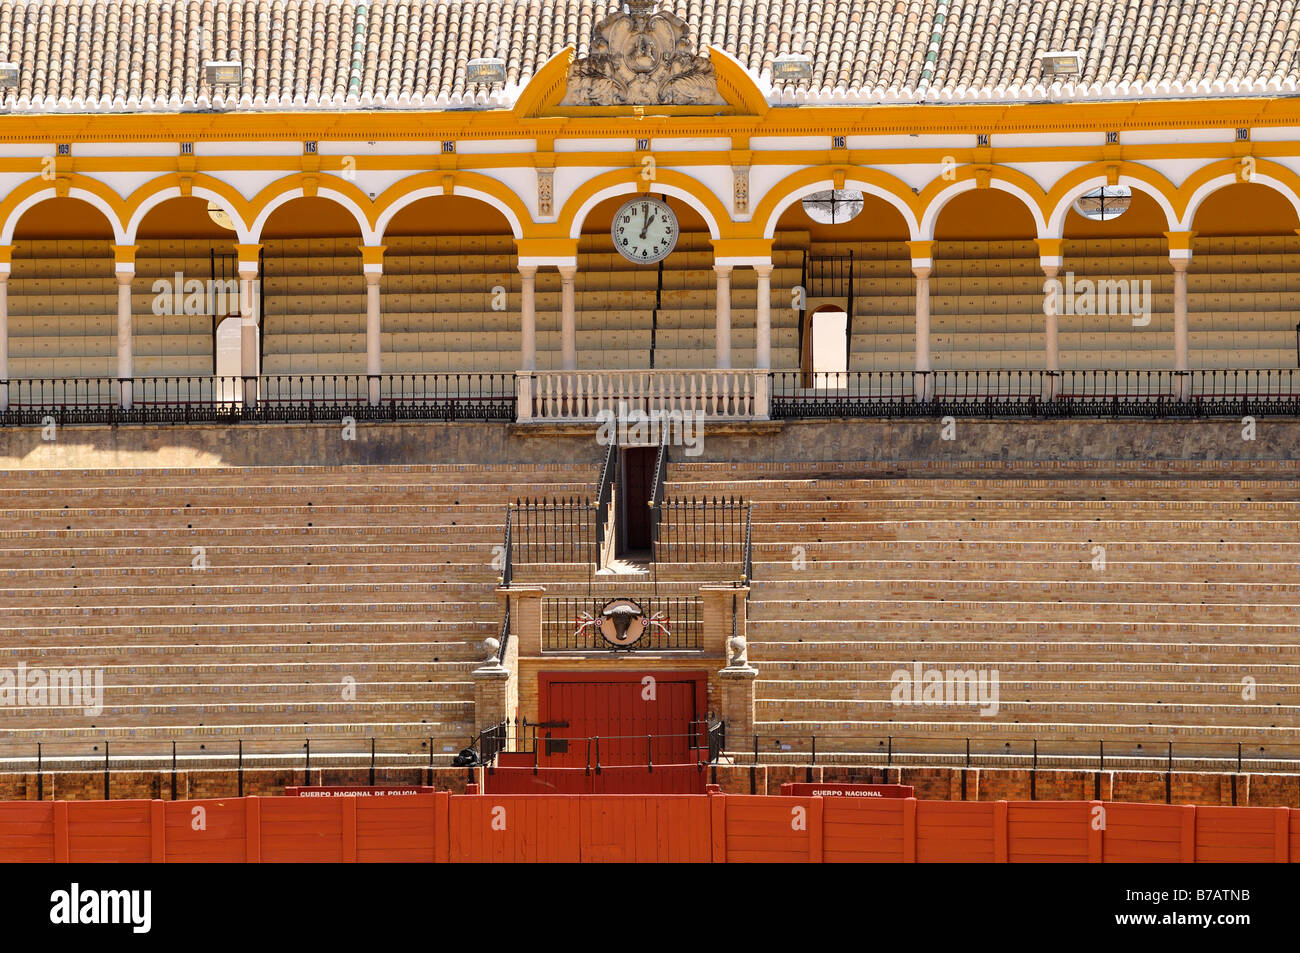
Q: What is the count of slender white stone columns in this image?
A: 11